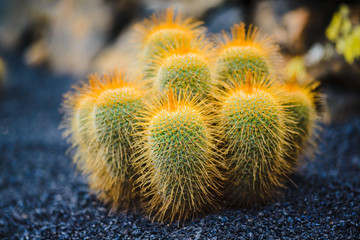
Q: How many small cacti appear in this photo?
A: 8